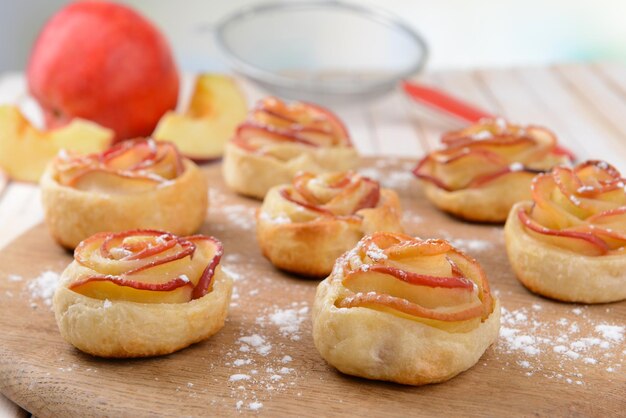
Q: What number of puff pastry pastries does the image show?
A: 7